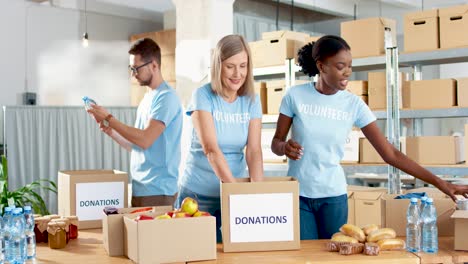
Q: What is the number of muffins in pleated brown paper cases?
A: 3